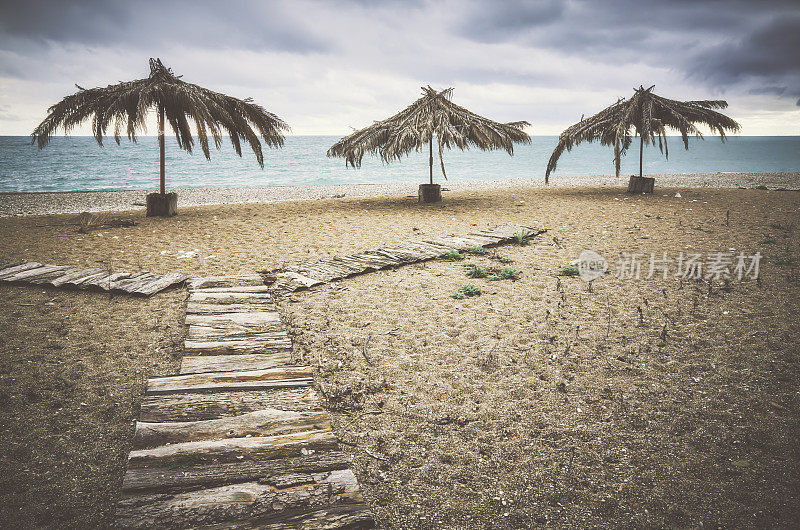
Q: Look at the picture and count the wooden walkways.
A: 3